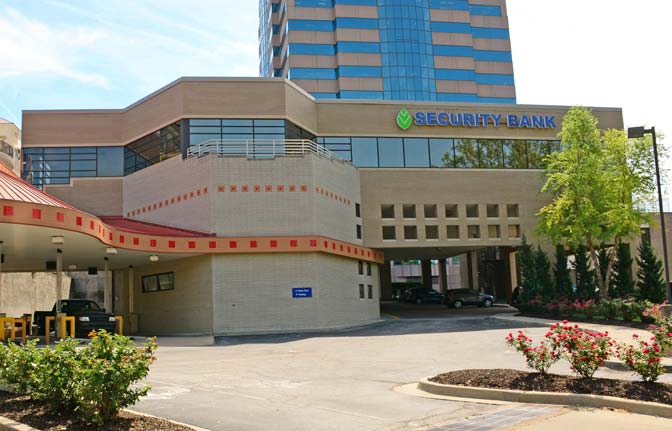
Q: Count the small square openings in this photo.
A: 14